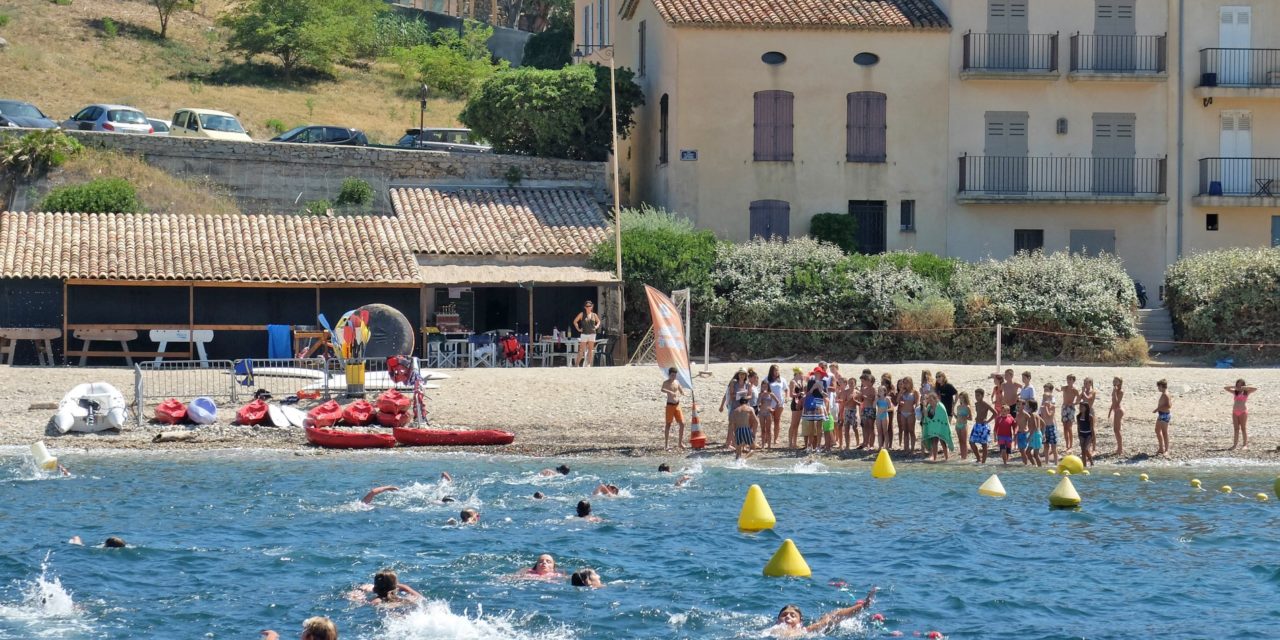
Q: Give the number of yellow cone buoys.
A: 5